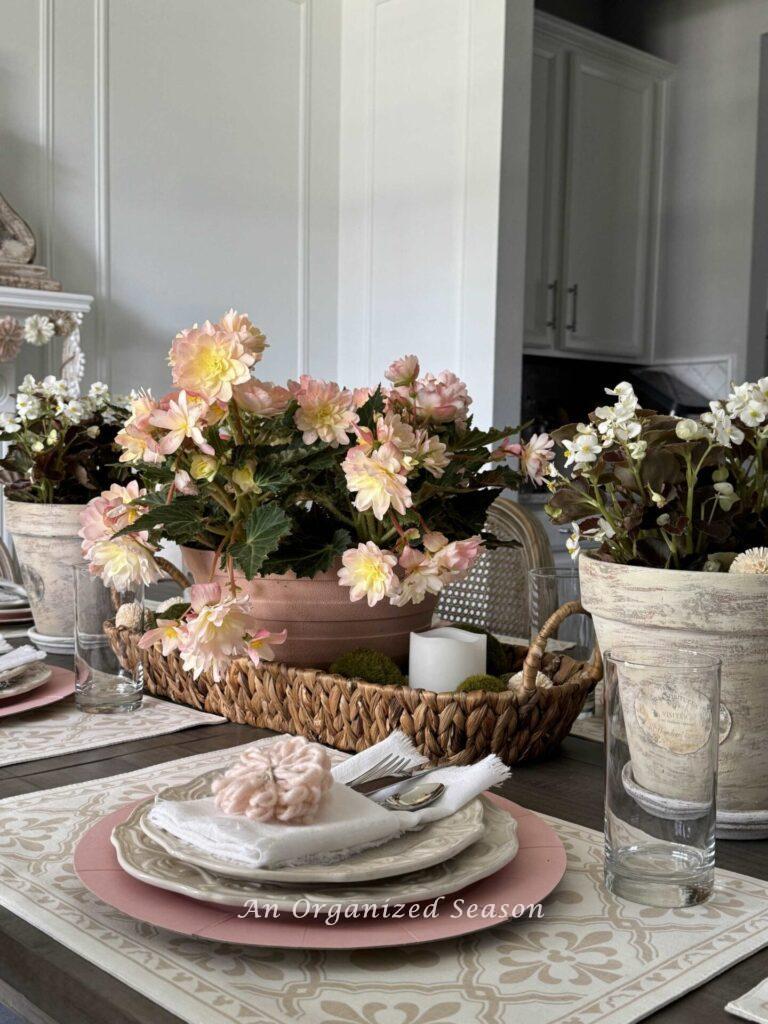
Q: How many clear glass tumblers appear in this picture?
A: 3